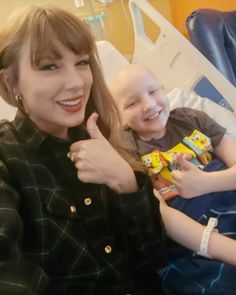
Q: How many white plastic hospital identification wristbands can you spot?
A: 1